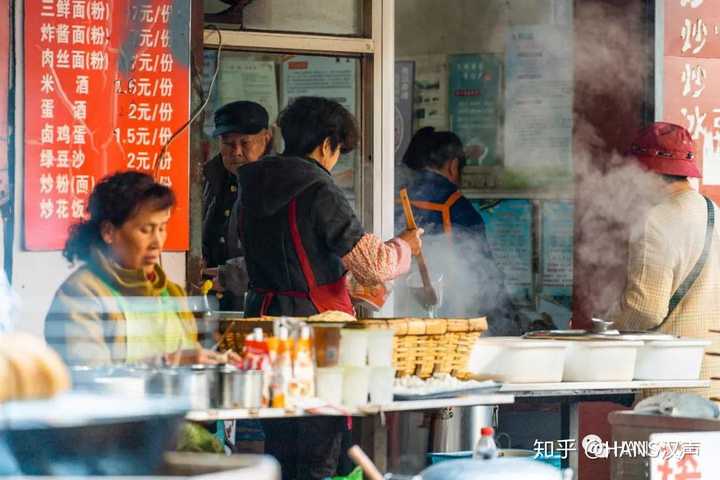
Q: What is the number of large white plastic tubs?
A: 3